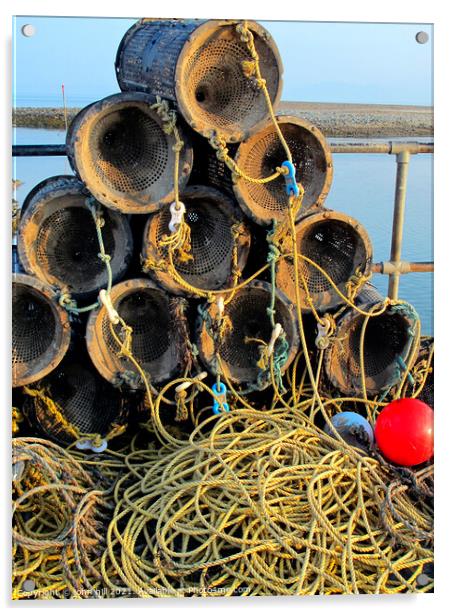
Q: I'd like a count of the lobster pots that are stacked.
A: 11